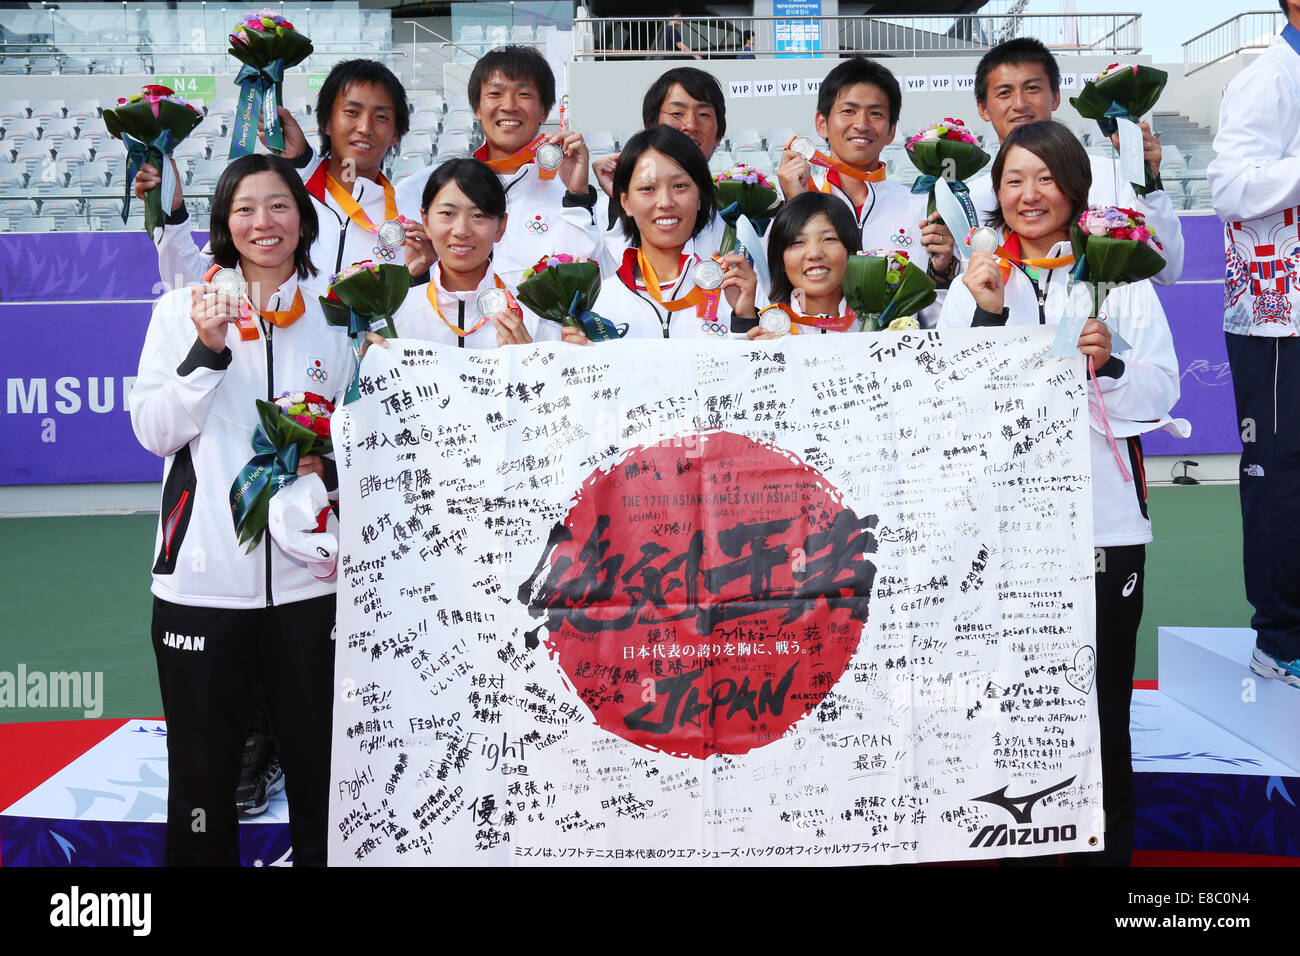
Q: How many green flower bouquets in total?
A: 10